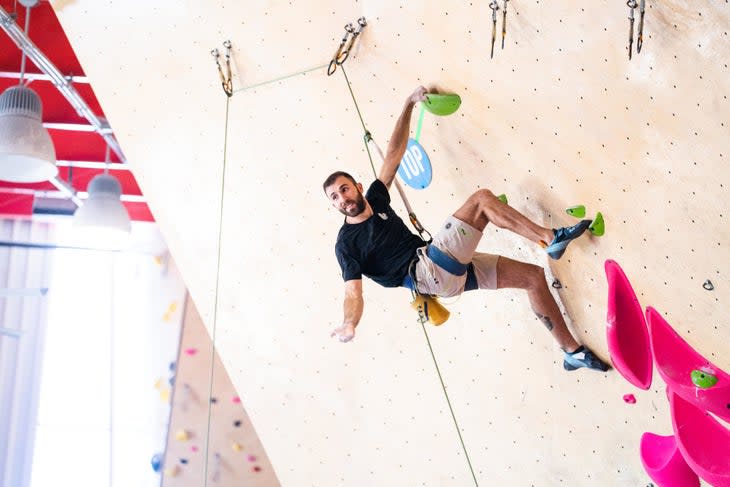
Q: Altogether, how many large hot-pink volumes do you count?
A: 4